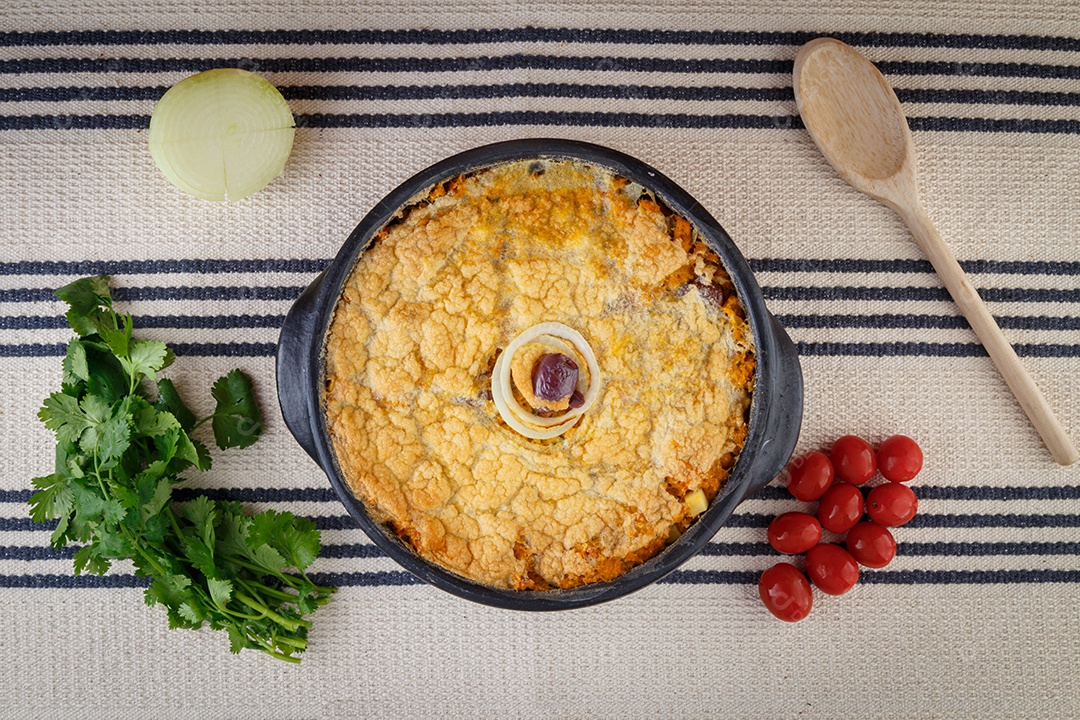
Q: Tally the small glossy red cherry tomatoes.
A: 9